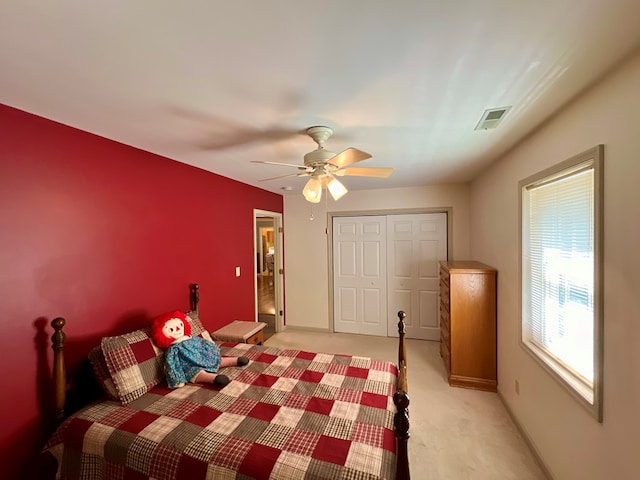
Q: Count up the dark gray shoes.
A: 2